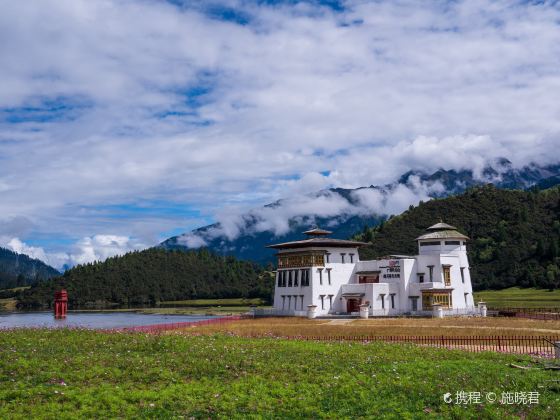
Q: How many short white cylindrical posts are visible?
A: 4